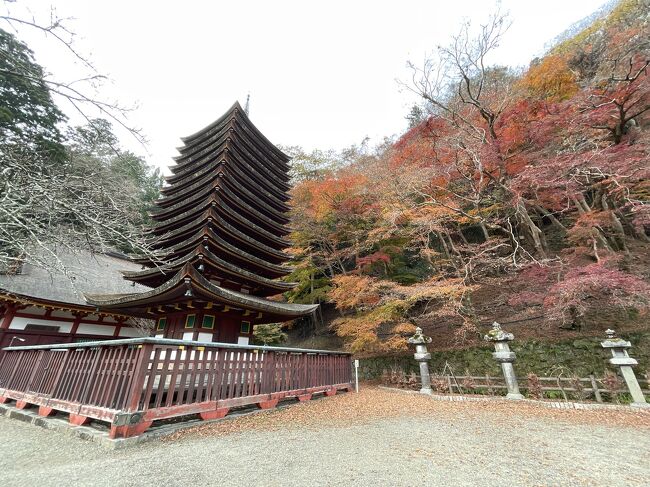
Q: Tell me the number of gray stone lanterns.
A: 3